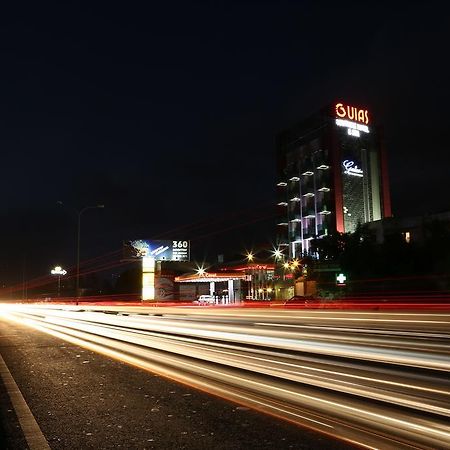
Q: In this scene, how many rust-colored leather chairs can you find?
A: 0